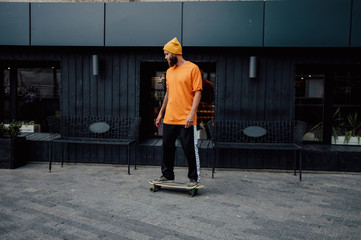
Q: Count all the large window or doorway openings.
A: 3